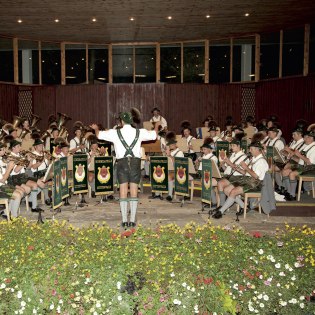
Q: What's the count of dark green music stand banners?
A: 12